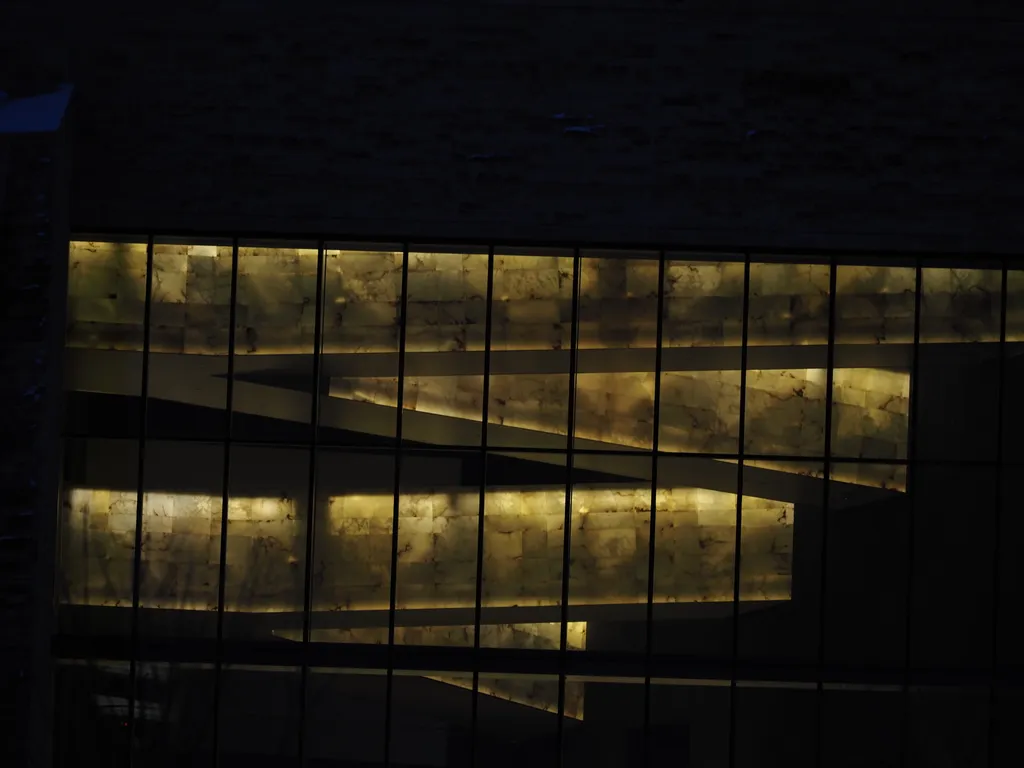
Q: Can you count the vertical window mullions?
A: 11